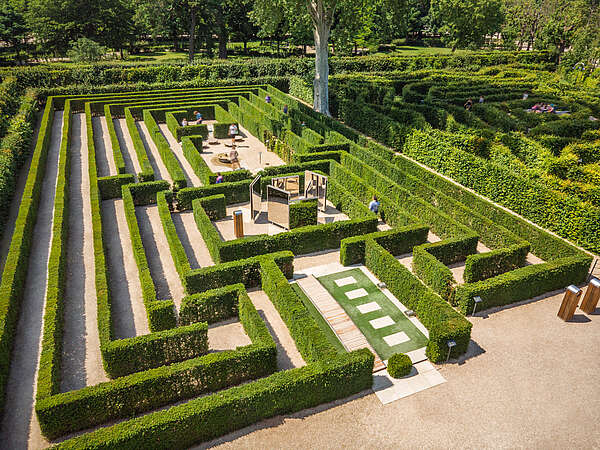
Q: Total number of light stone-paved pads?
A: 5